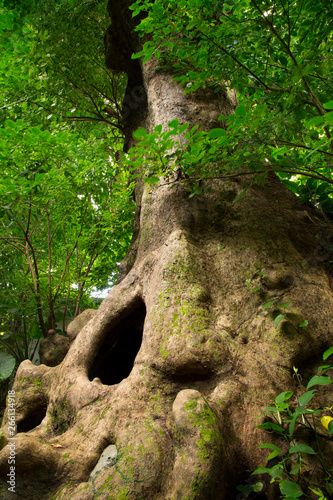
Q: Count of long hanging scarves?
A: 0